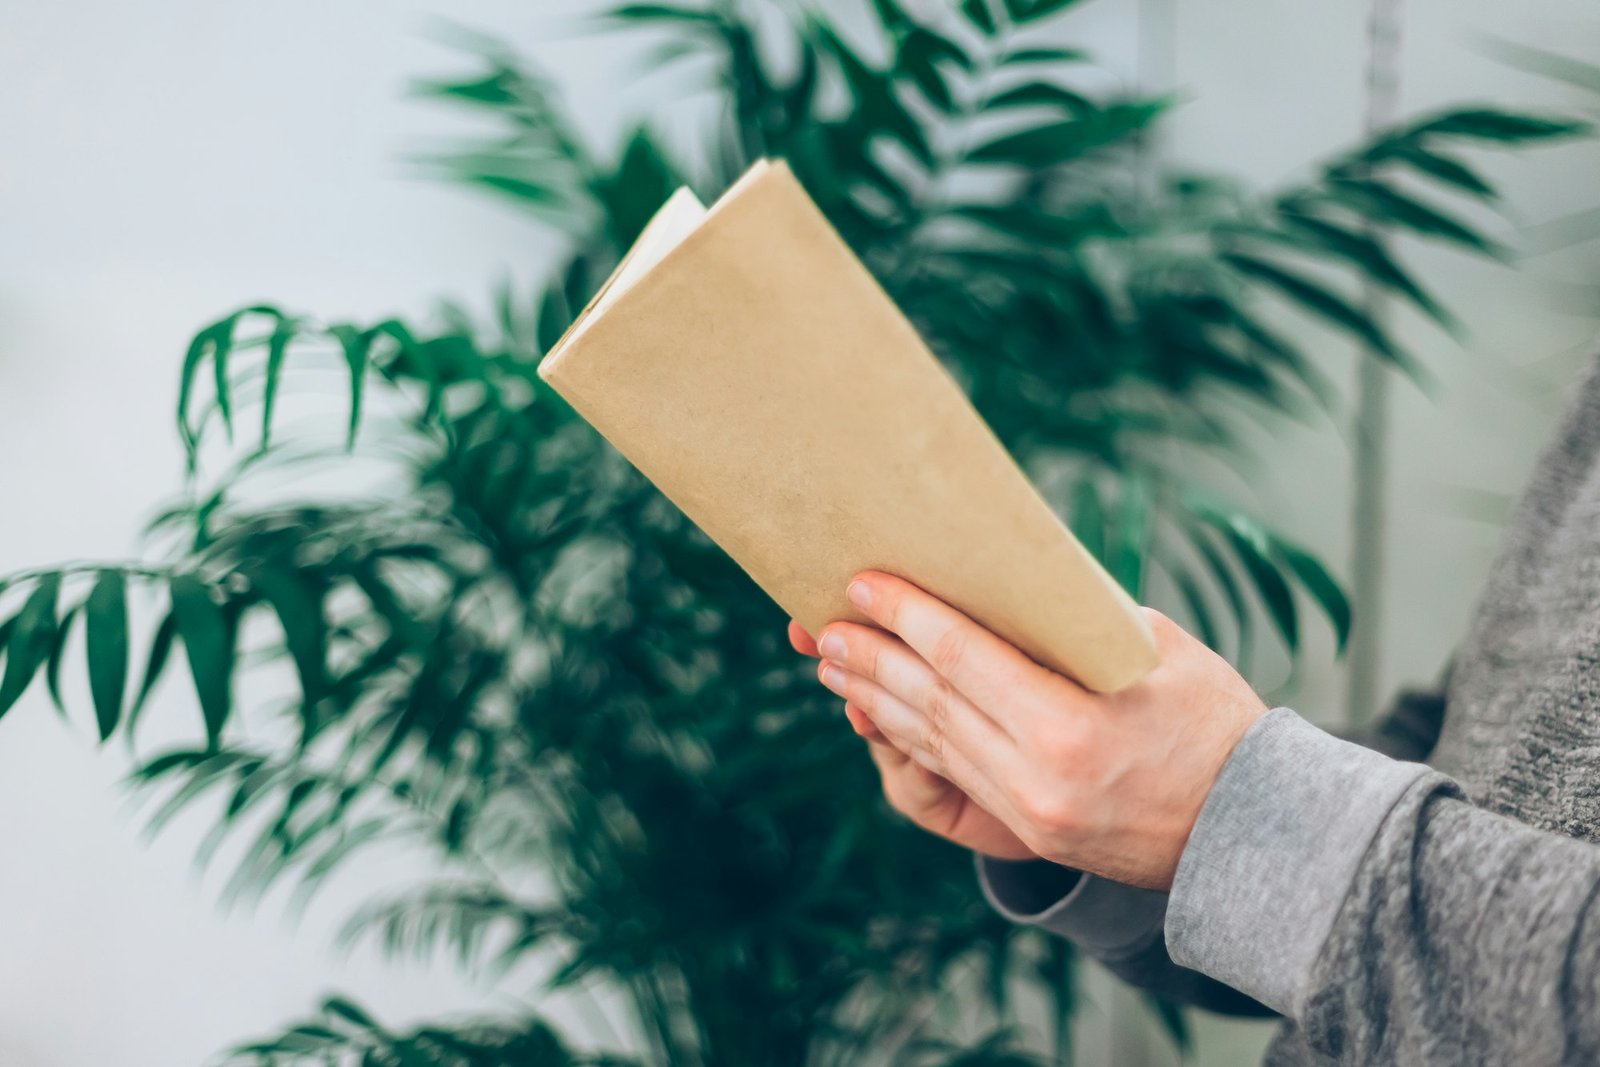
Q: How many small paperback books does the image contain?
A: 1